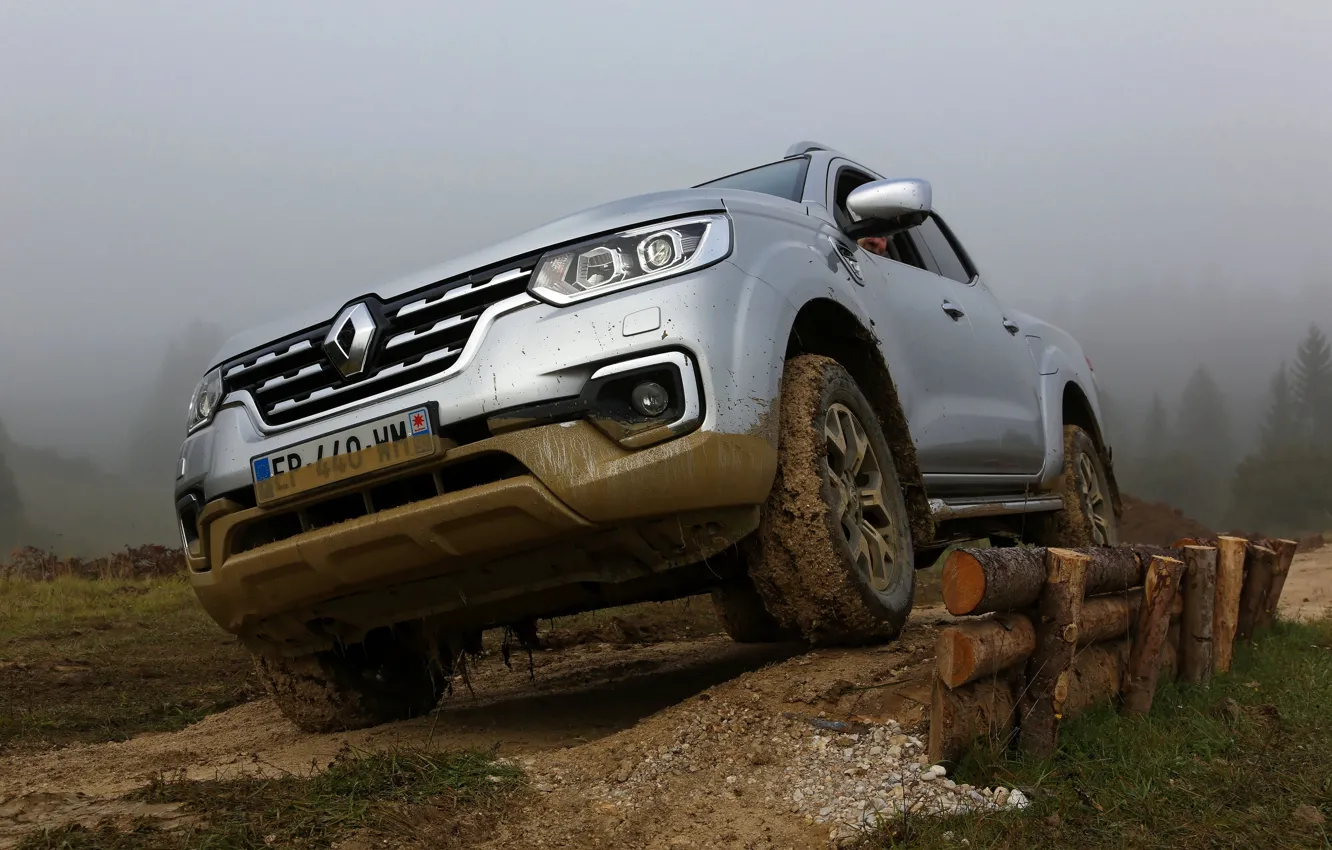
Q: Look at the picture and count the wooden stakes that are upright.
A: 6